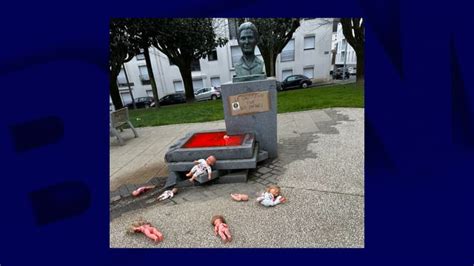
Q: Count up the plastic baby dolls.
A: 7